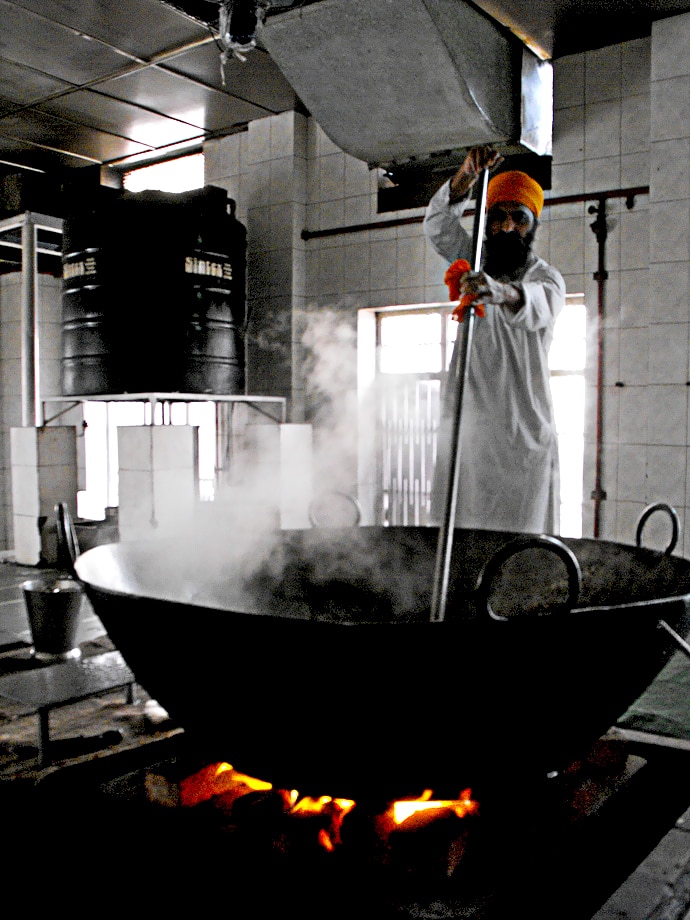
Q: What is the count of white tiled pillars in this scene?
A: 3